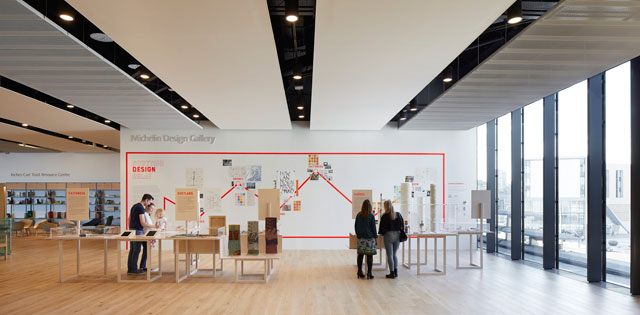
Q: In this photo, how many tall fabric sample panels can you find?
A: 3